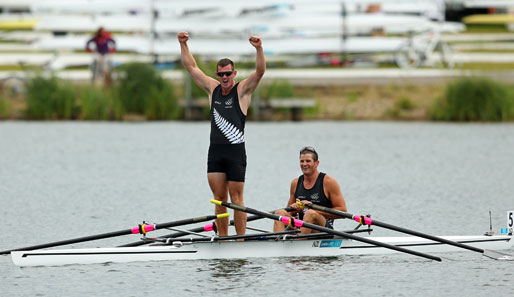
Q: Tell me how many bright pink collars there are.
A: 4